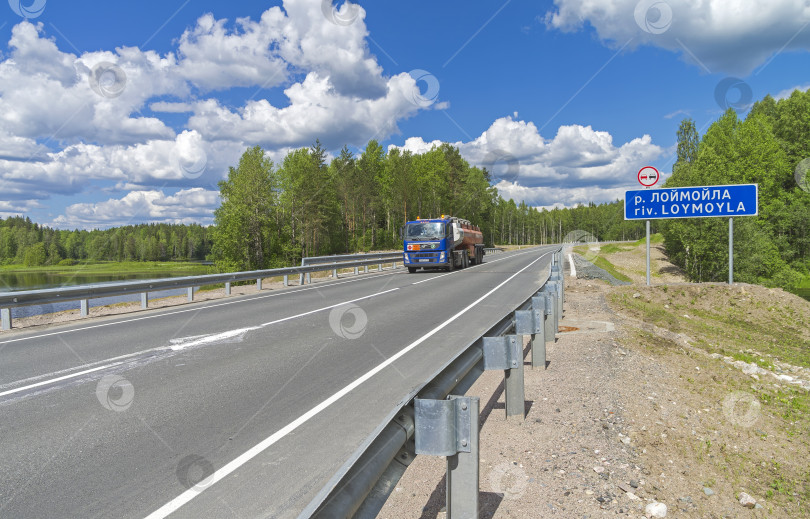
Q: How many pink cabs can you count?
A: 0